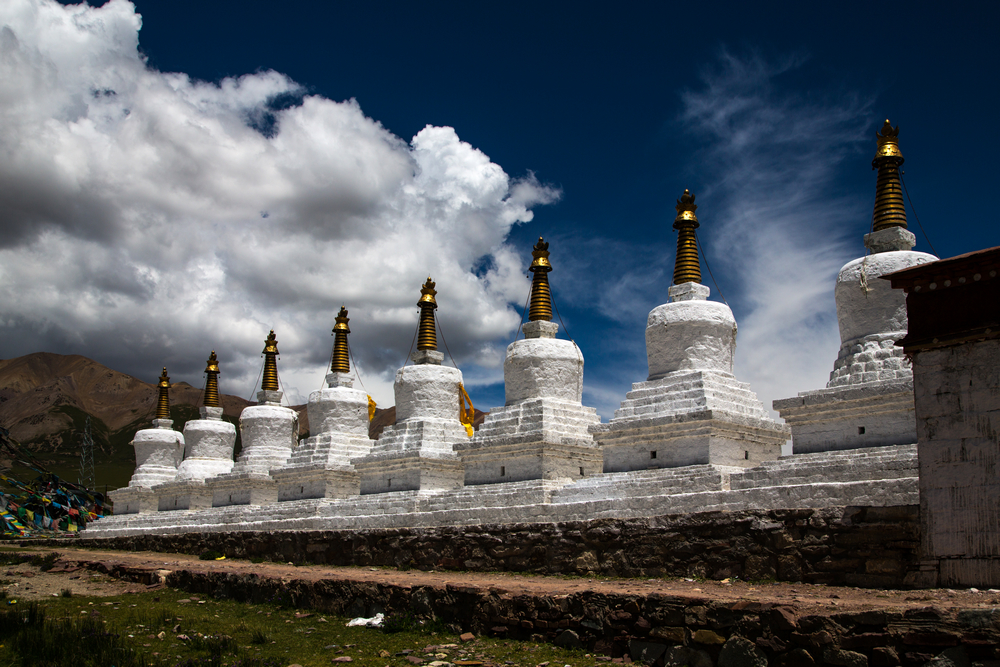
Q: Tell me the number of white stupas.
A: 8